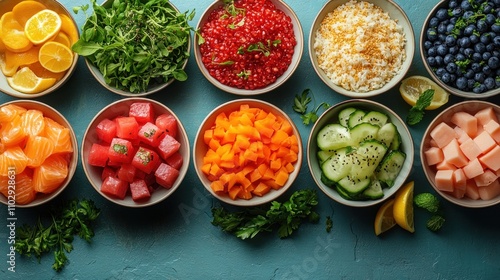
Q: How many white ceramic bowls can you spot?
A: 10